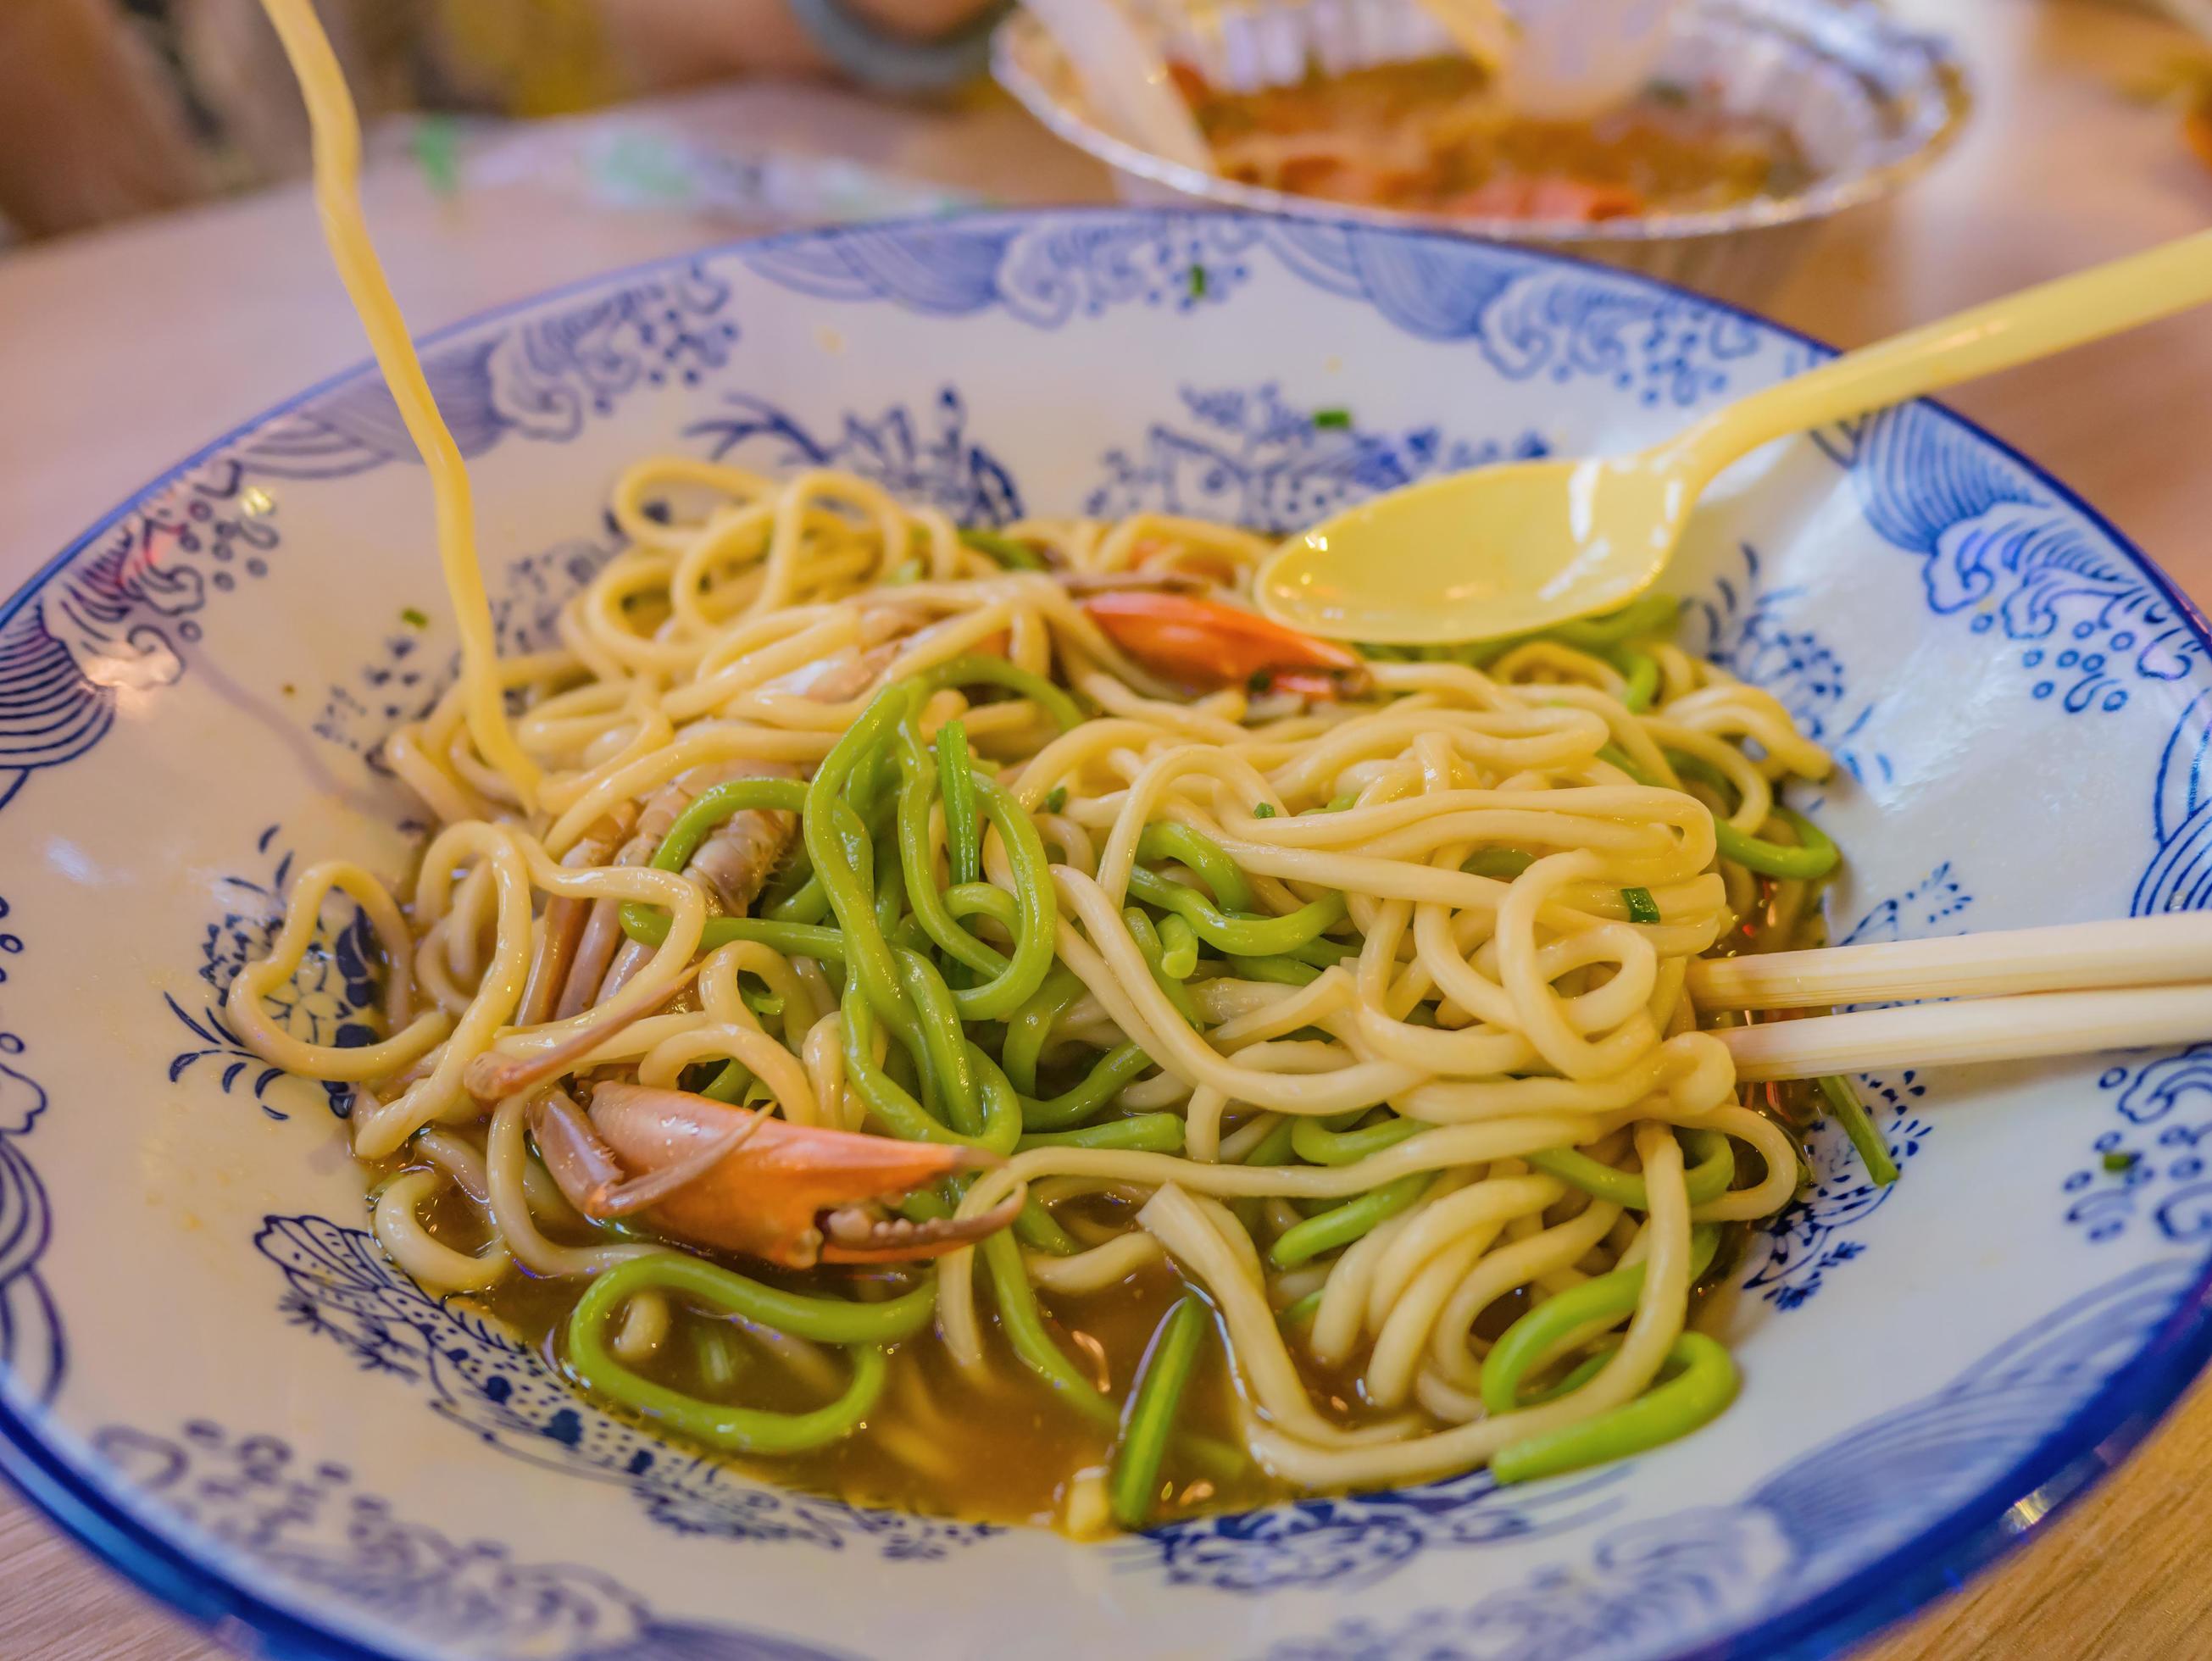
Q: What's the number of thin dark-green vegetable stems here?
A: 3